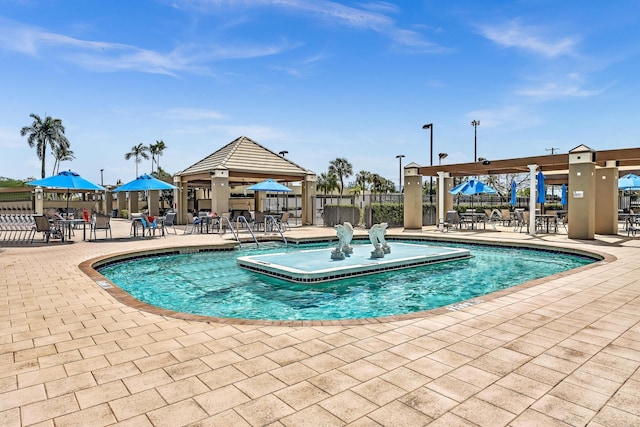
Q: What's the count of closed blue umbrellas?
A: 3